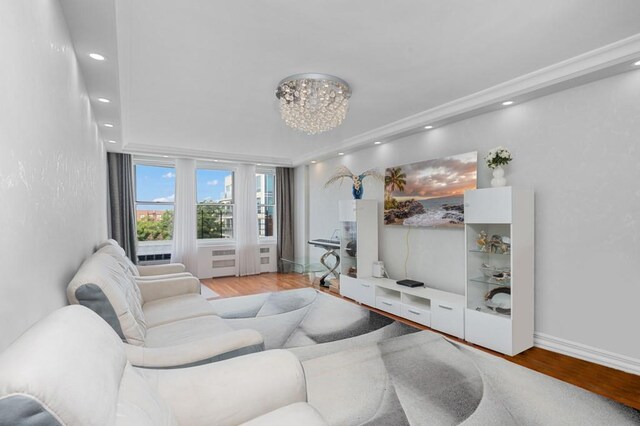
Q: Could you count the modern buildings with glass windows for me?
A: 1